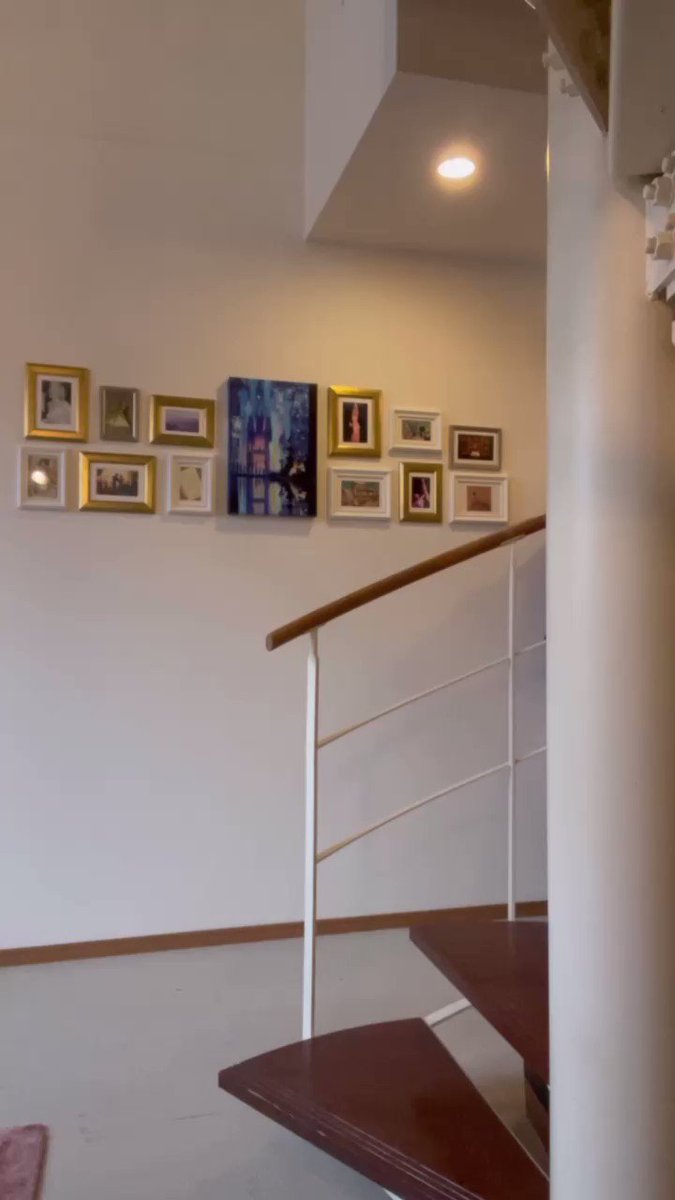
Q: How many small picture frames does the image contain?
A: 12